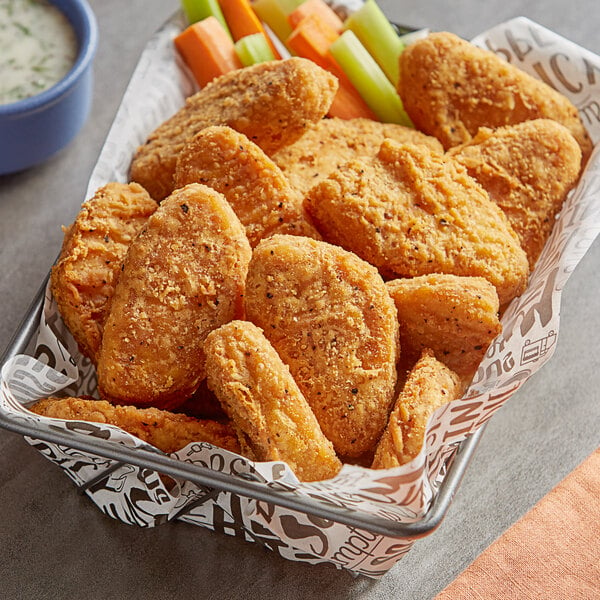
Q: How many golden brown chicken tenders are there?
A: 13